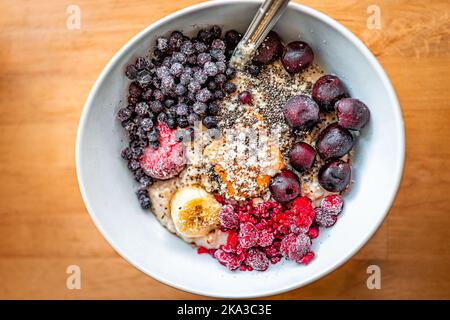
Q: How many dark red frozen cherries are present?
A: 9